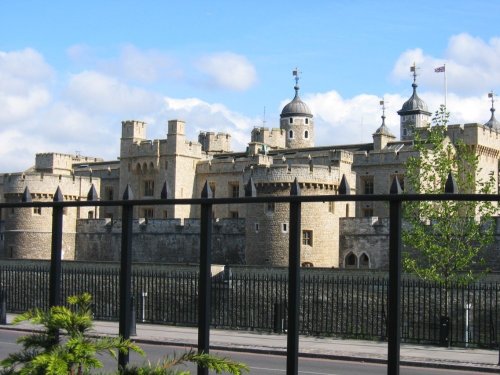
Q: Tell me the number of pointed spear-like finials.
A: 11